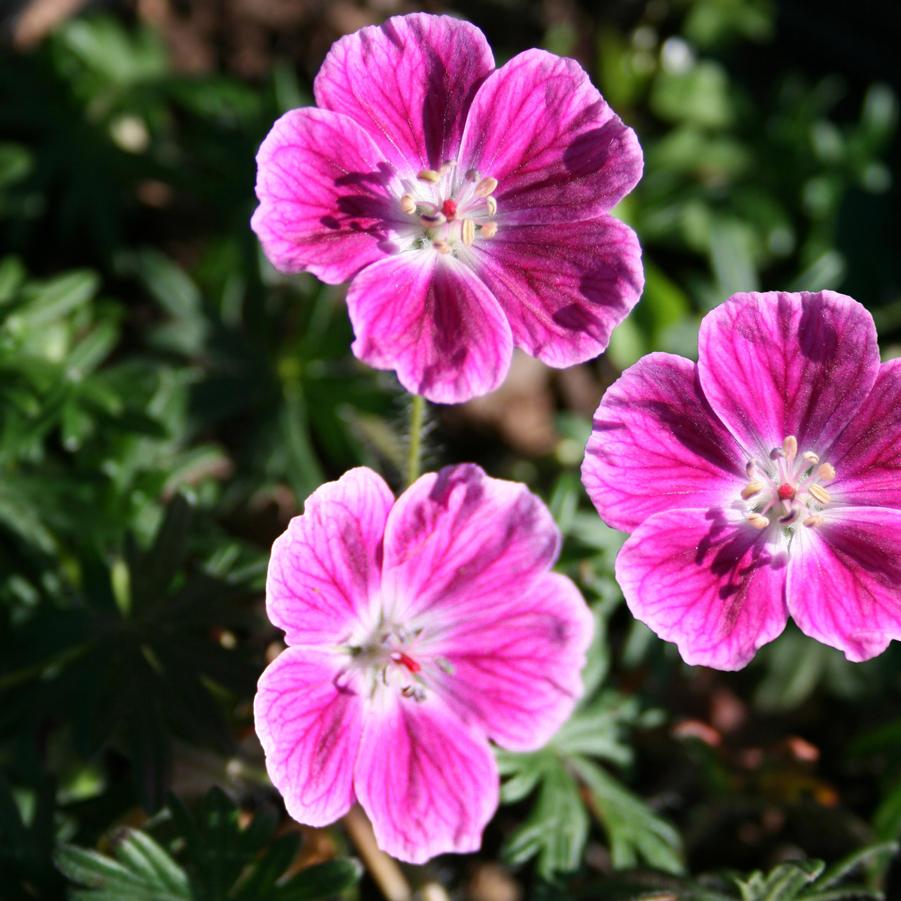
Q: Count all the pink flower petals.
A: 15